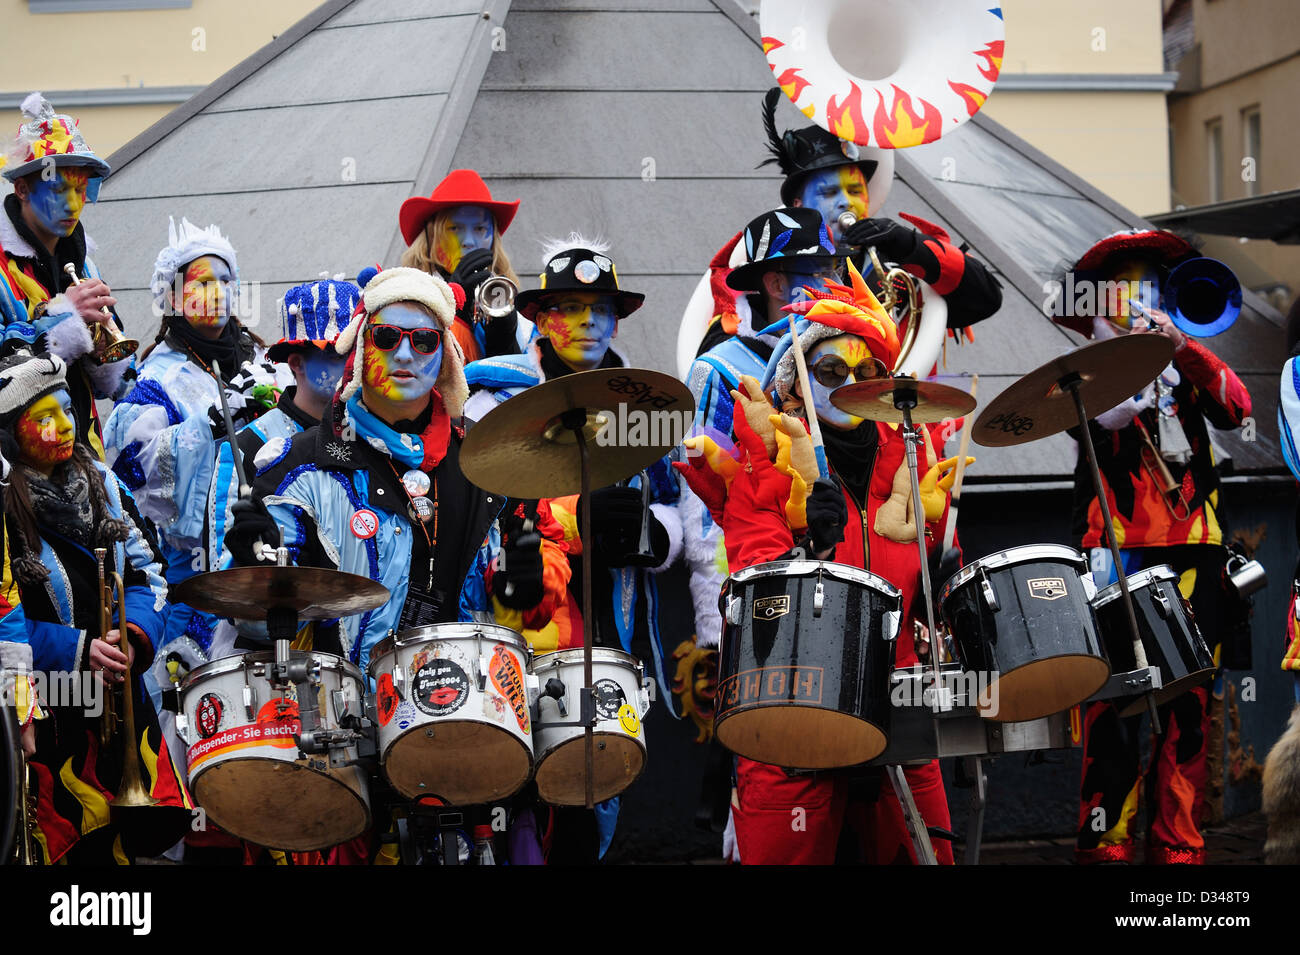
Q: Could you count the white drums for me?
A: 3